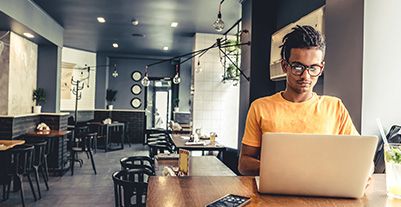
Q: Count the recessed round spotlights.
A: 5